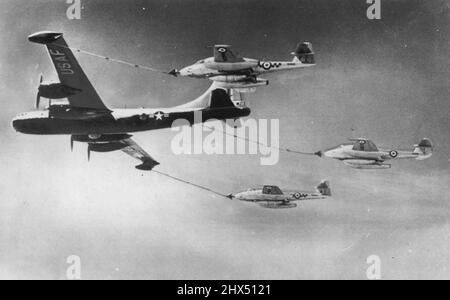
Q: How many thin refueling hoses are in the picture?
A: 3